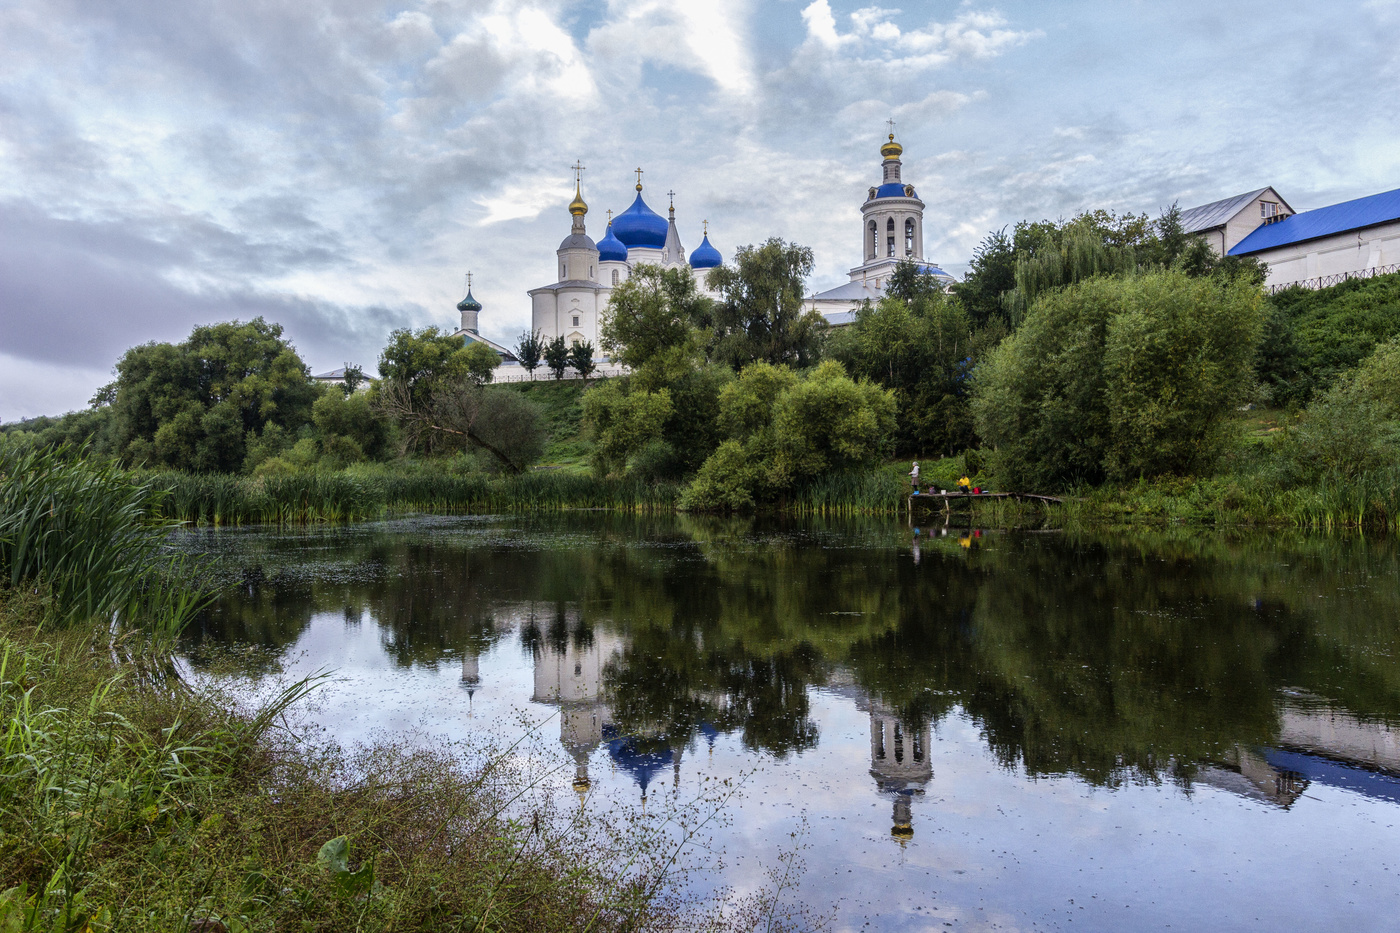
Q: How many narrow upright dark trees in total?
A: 3